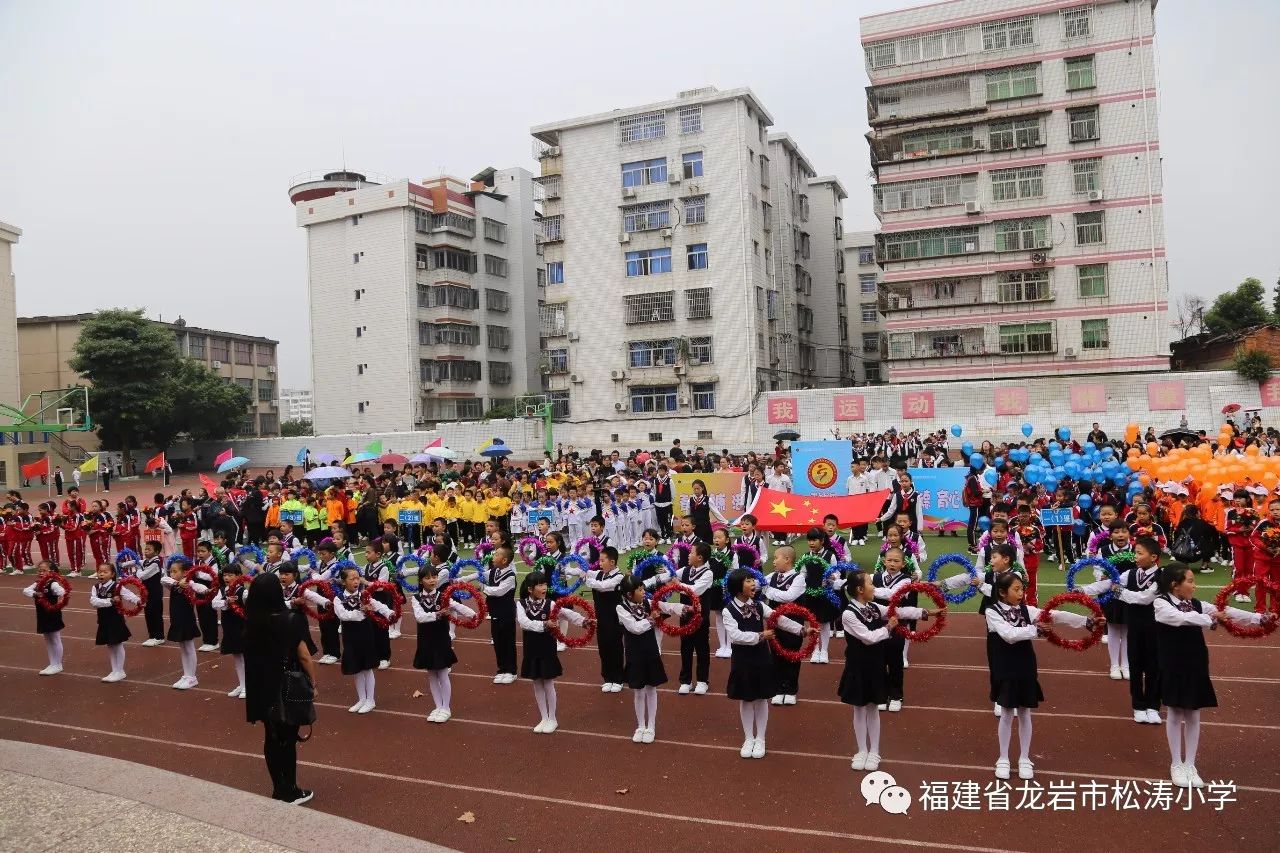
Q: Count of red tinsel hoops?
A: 13